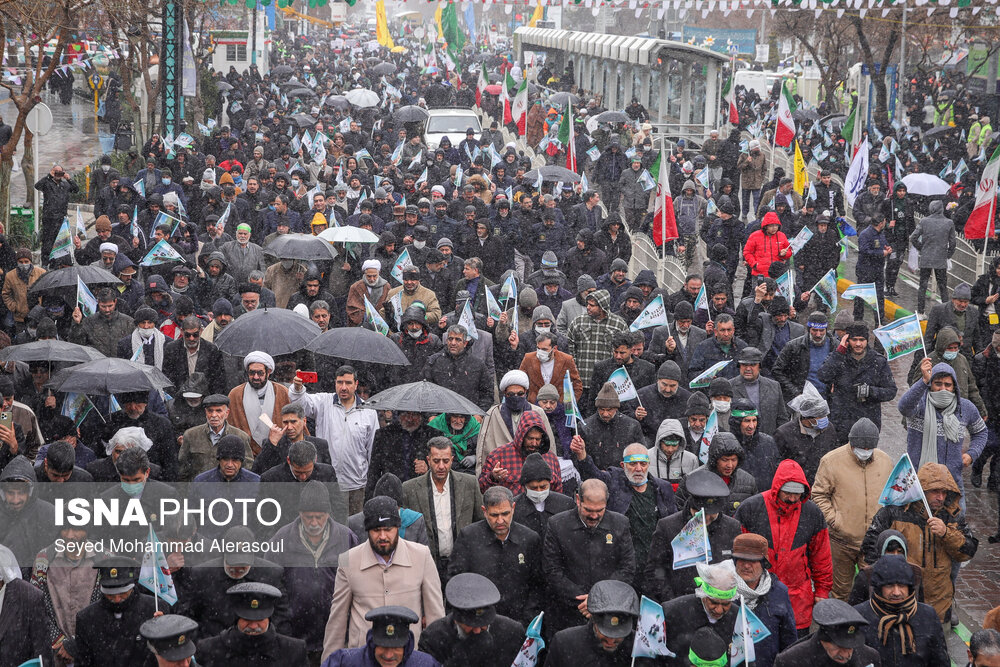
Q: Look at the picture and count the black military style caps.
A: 8